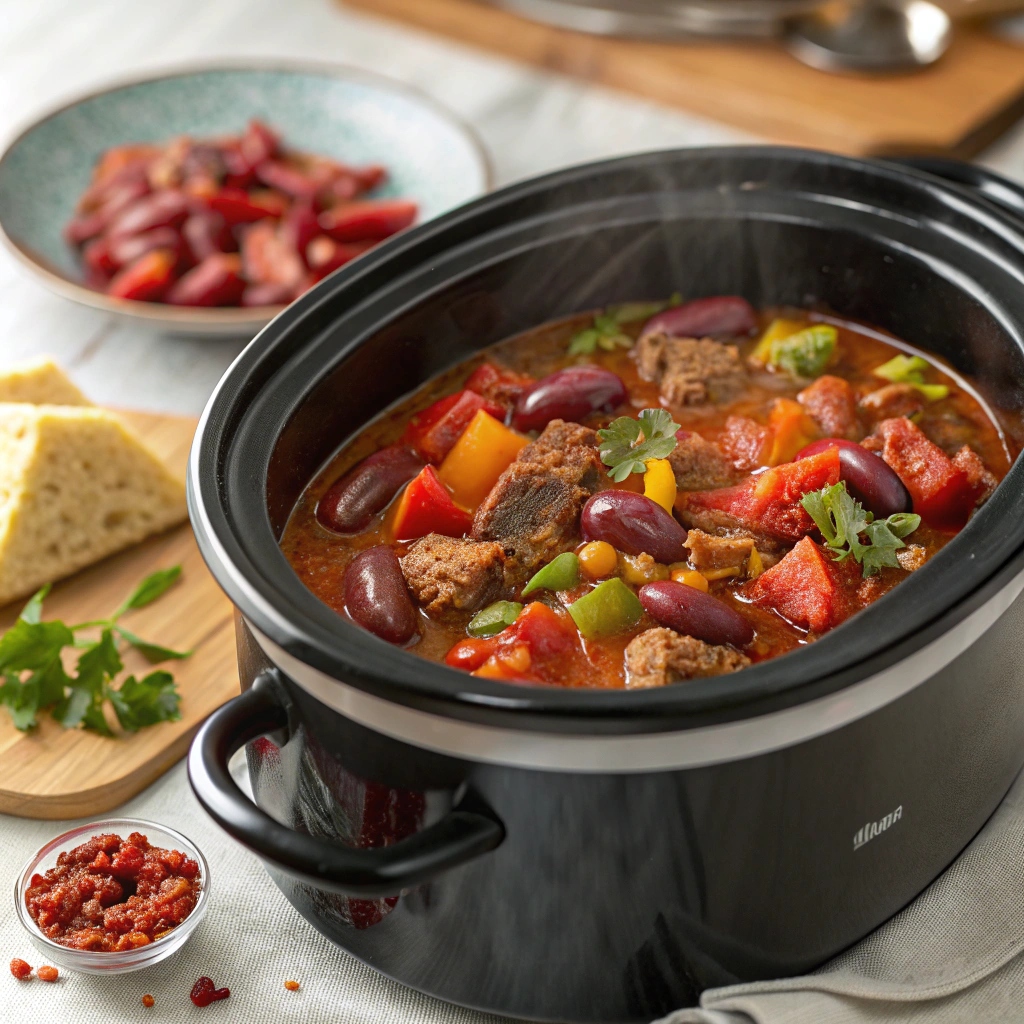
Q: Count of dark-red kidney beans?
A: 7